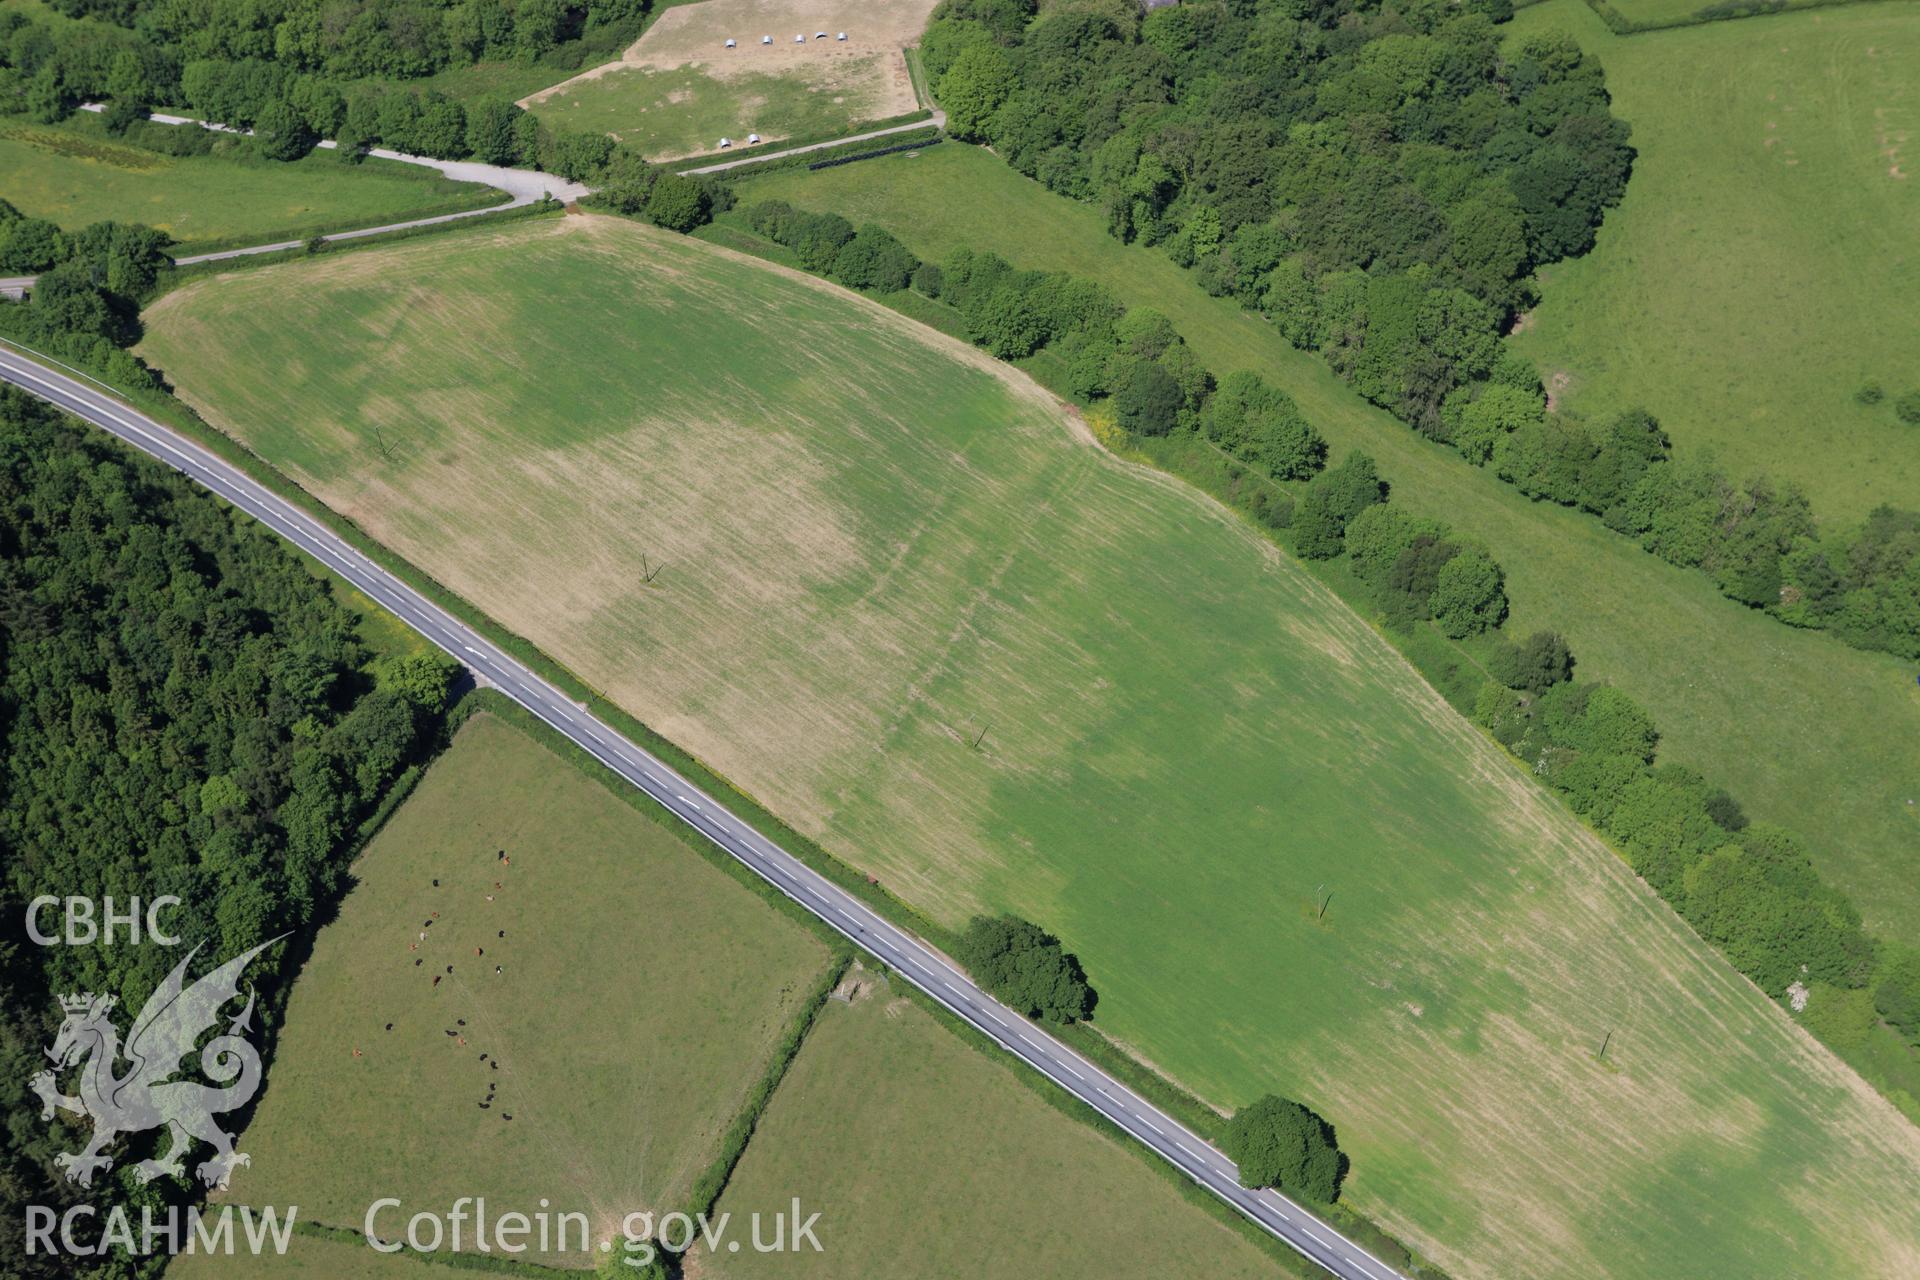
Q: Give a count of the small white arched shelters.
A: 7